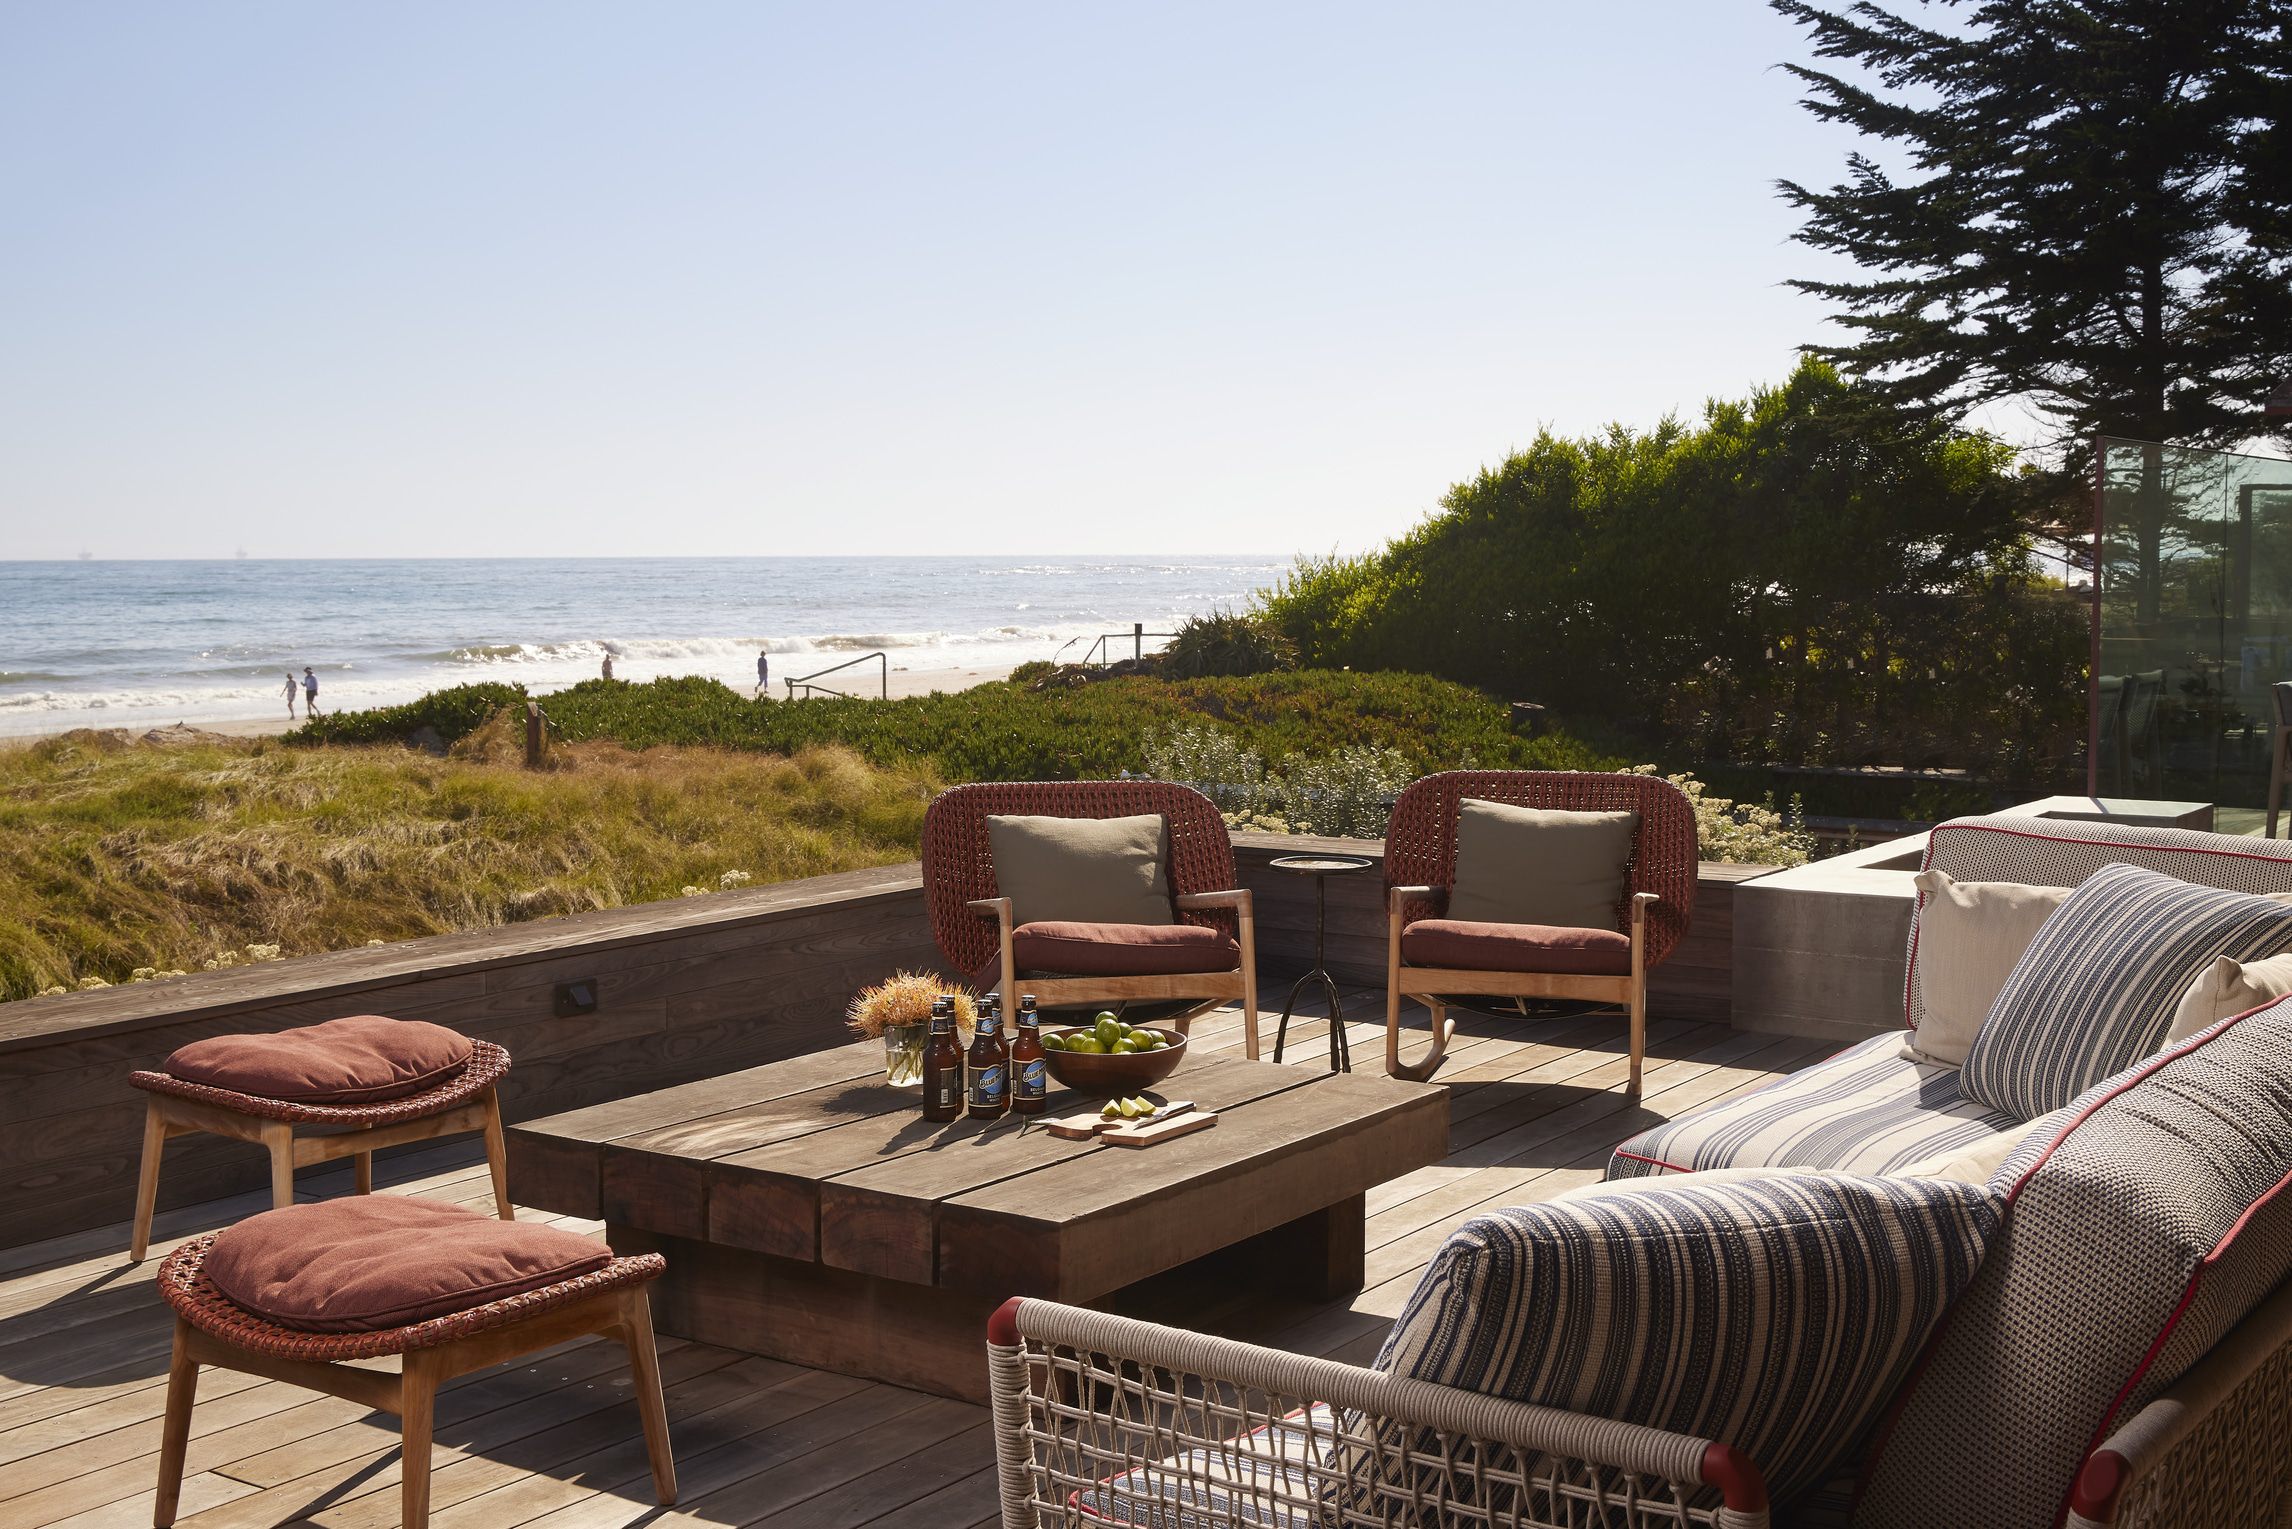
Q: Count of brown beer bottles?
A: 5